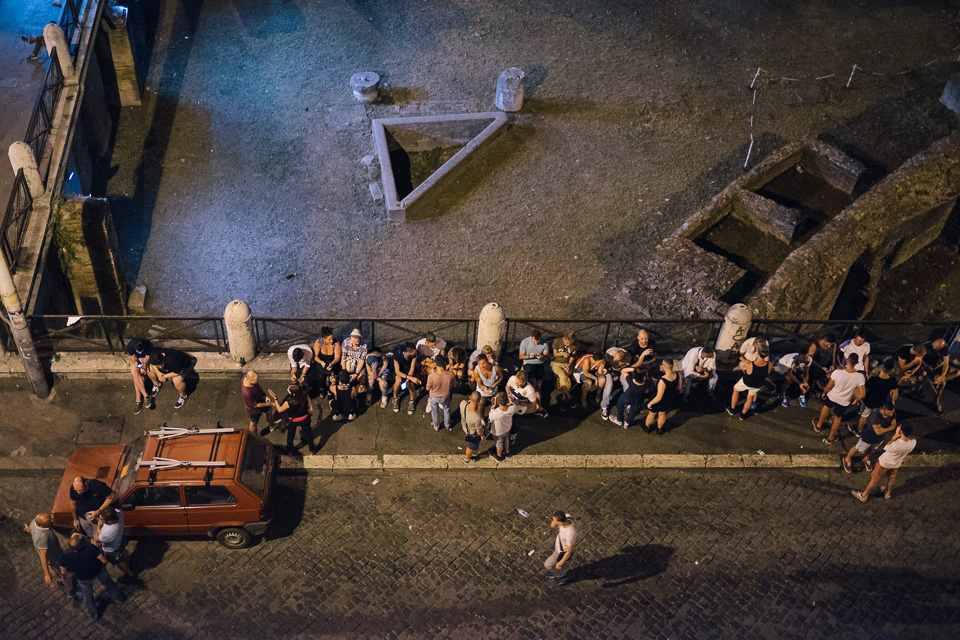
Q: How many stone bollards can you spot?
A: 5